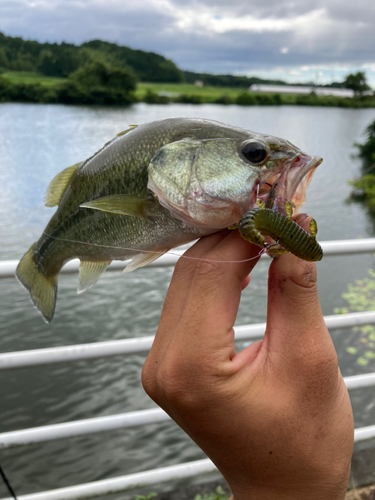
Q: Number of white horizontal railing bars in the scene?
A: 4